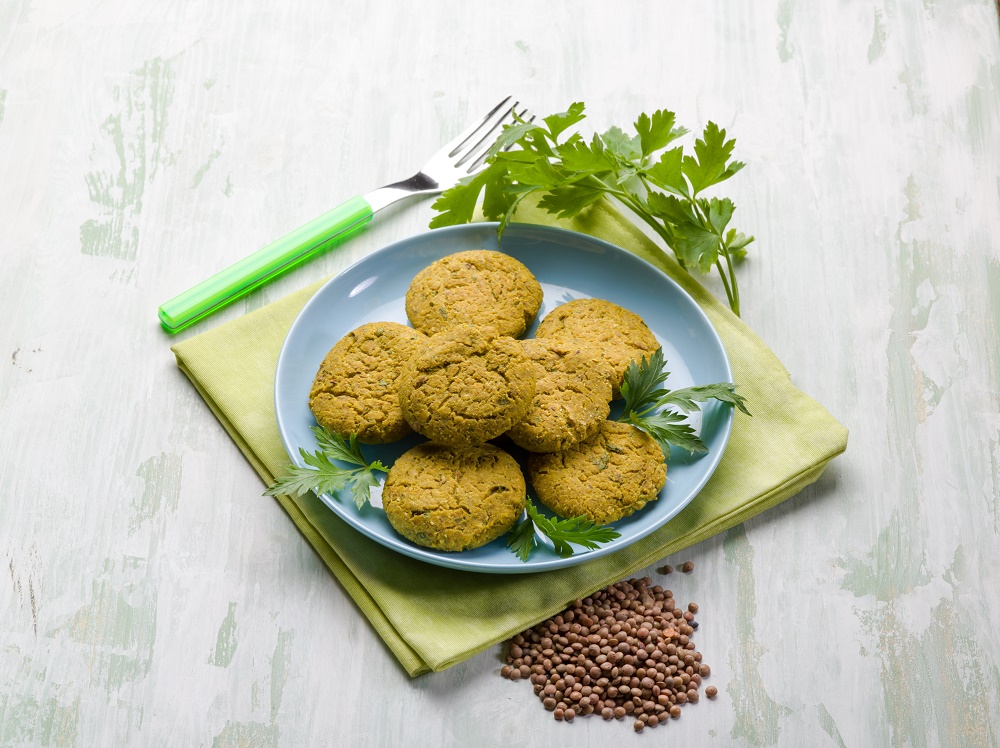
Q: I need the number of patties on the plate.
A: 7